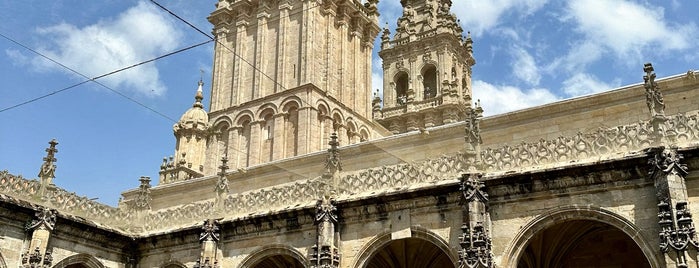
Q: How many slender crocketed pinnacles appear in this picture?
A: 6